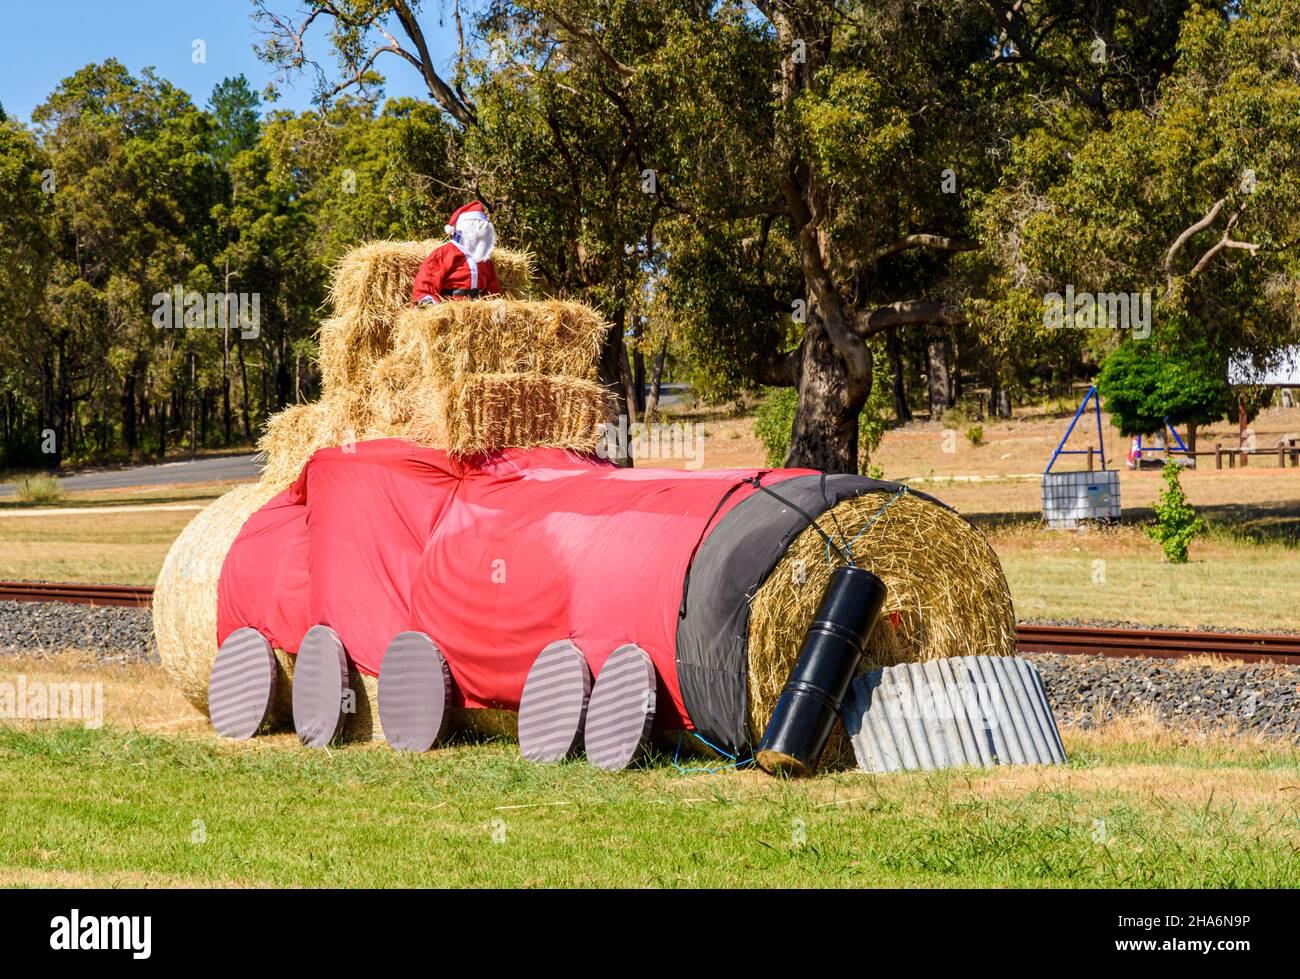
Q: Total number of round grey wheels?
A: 5